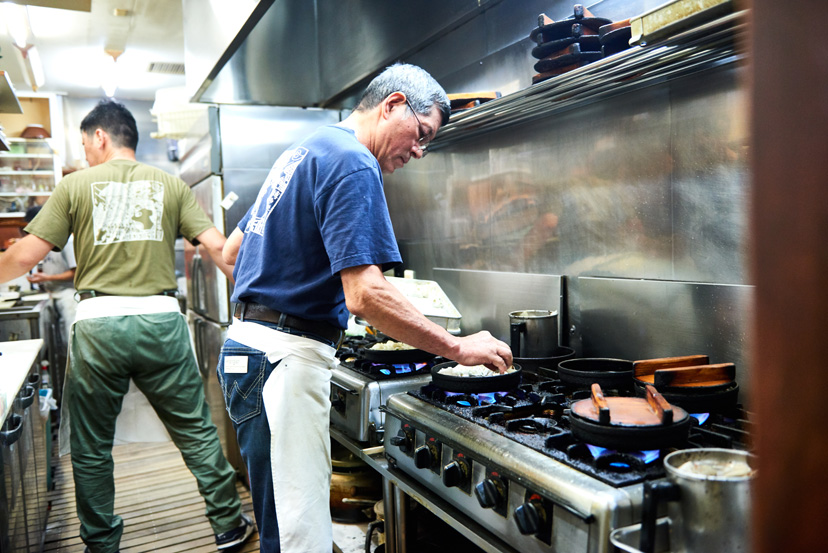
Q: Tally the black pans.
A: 6